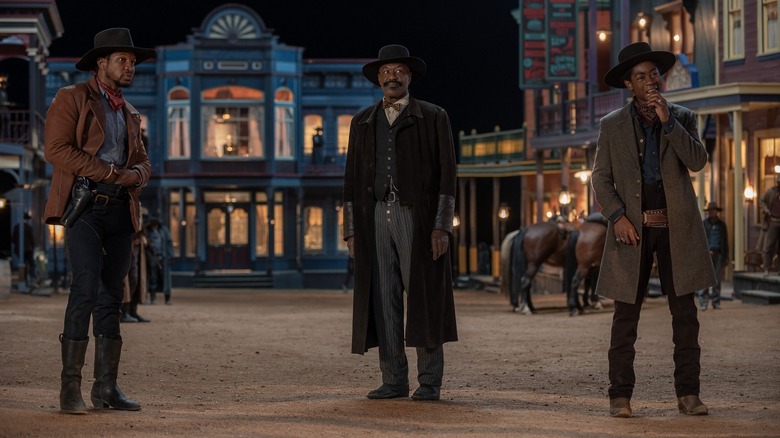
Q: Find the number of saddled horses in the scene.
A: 2